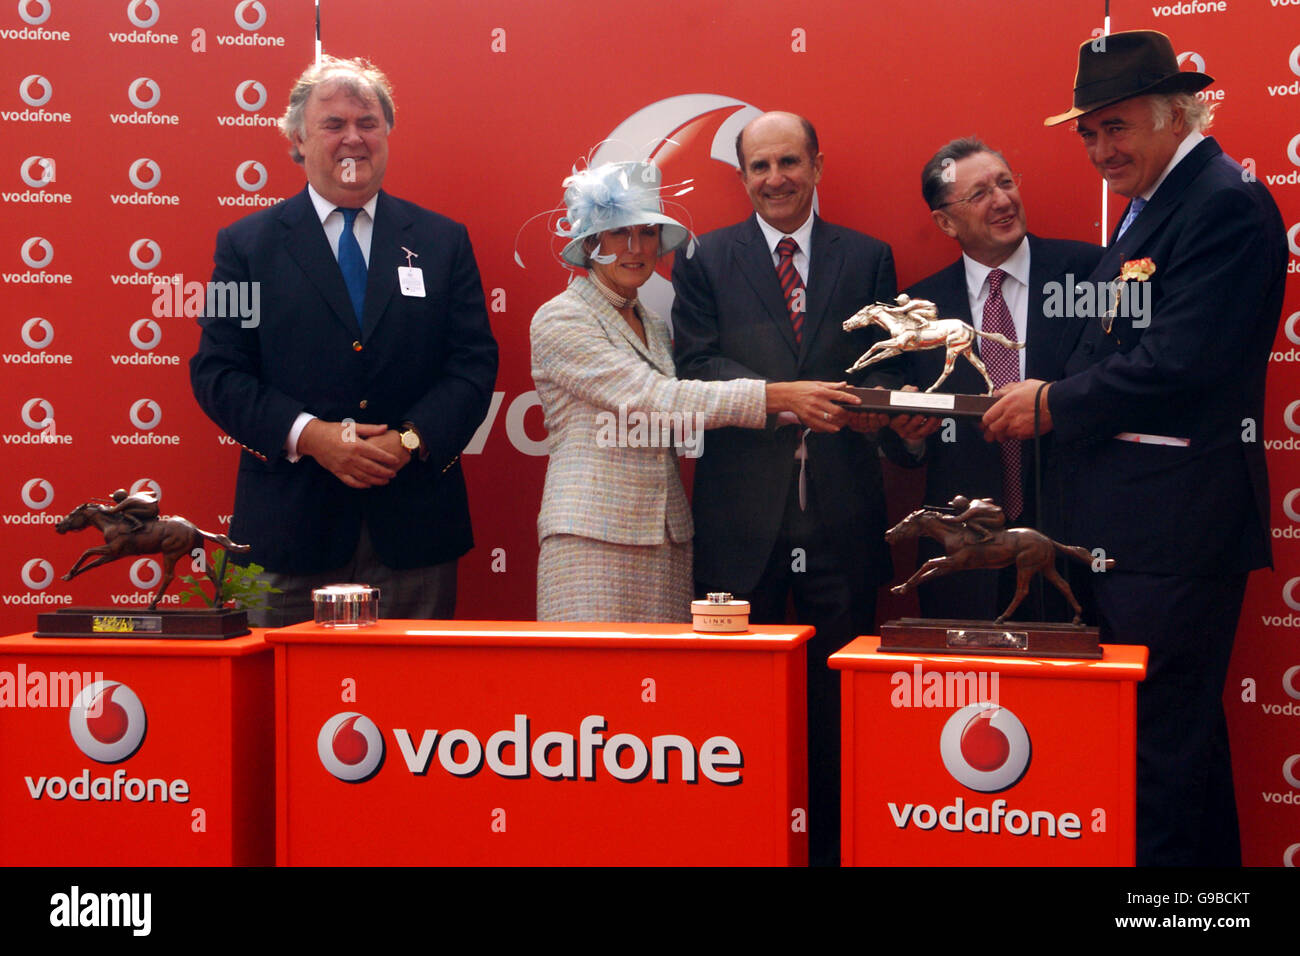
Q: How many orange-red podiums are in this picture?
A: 3